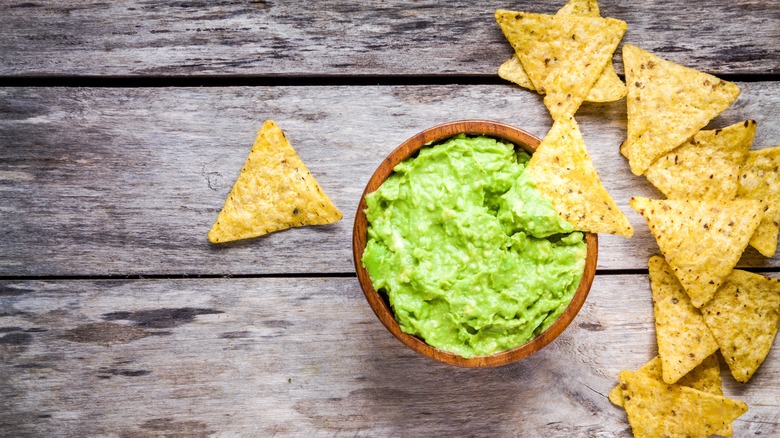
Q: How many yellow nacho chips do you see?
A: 12